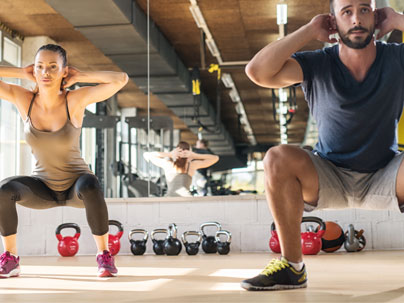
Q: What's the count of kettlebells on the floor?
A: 11